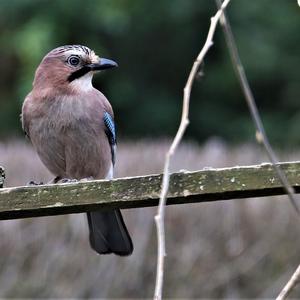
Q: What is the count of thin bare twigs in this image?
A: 3